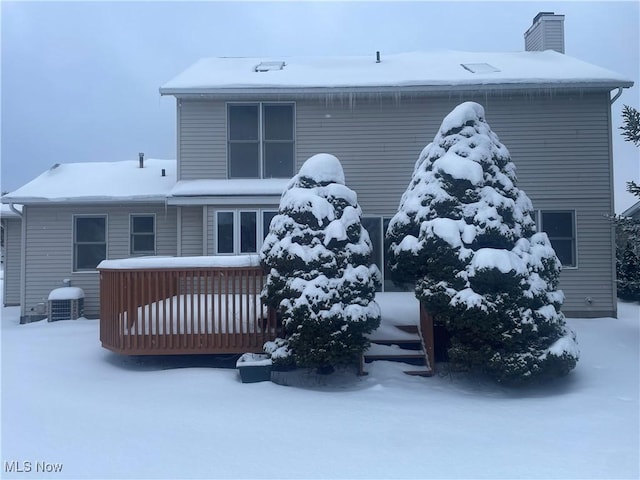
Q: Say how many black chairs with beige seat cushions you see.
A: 0